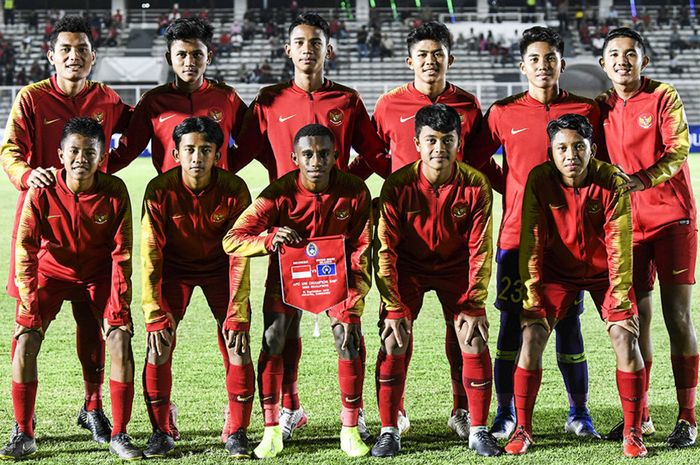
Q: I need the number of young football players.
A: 11